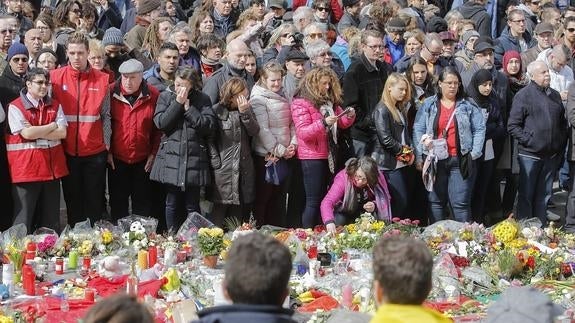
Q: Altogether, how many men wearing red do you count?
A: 3